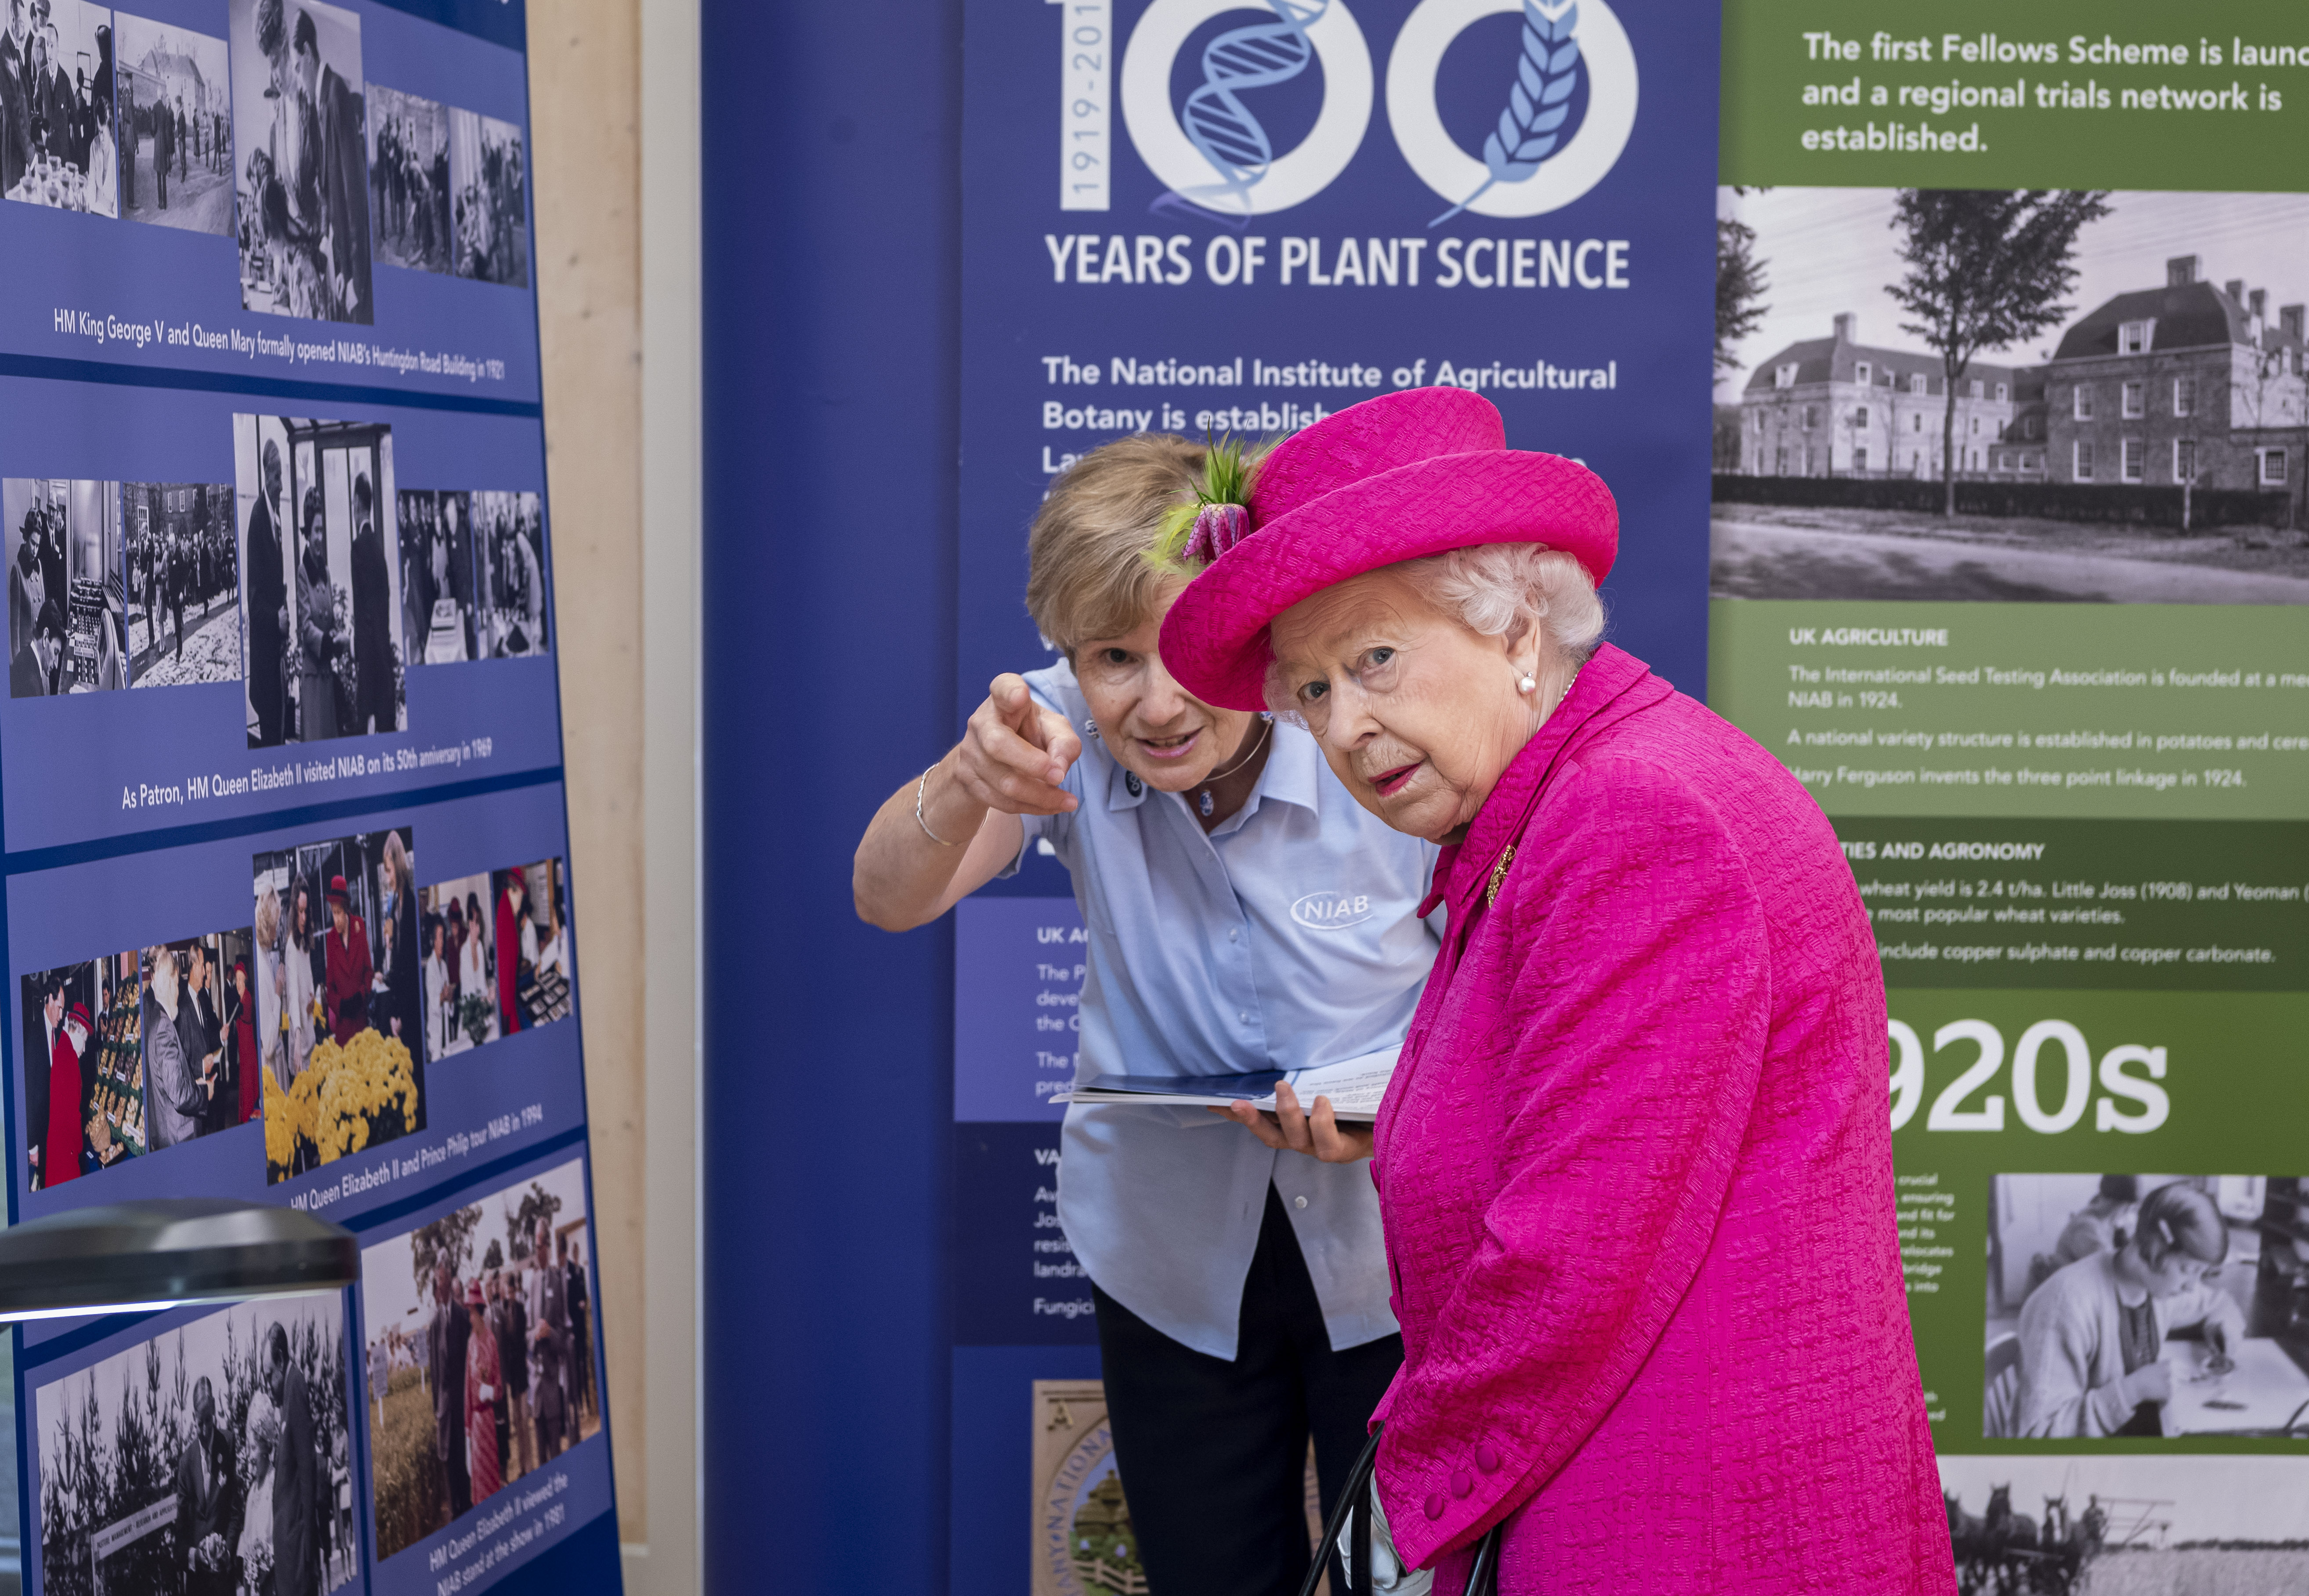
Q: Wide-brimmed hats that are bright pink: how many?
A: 1